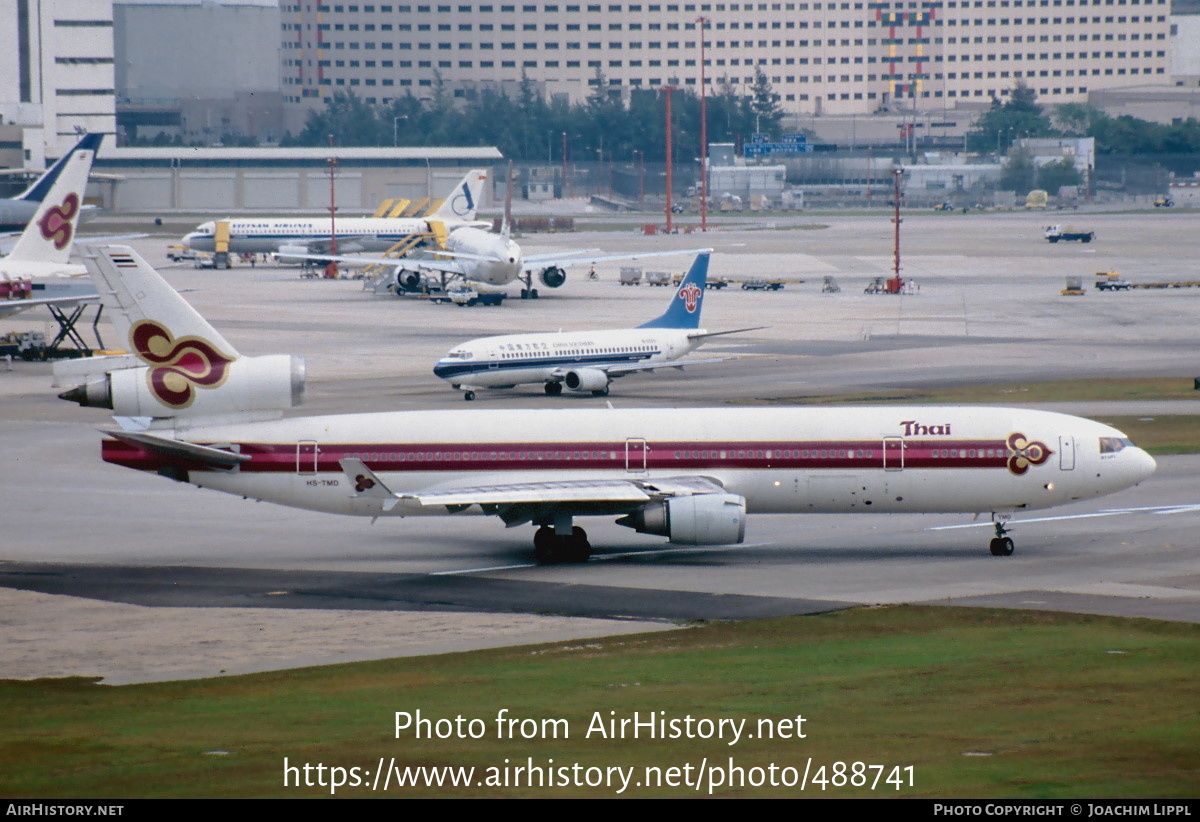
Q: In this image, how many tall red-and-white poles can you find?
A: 4